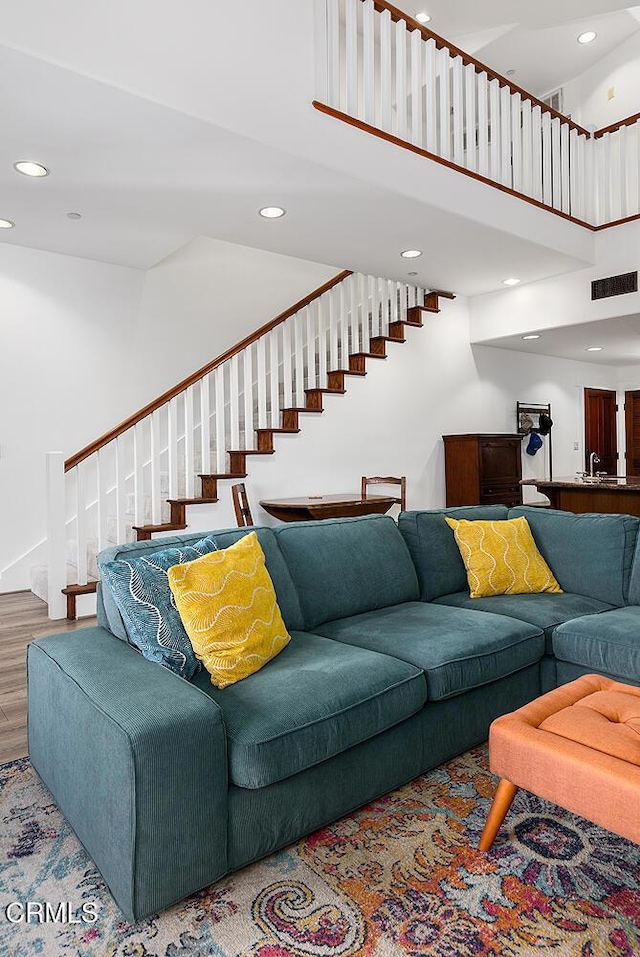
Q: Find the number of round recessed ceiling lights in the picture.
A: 9